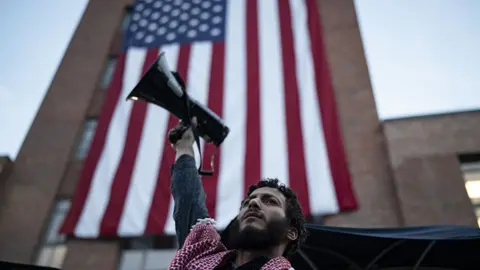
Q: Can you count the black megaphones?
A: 1